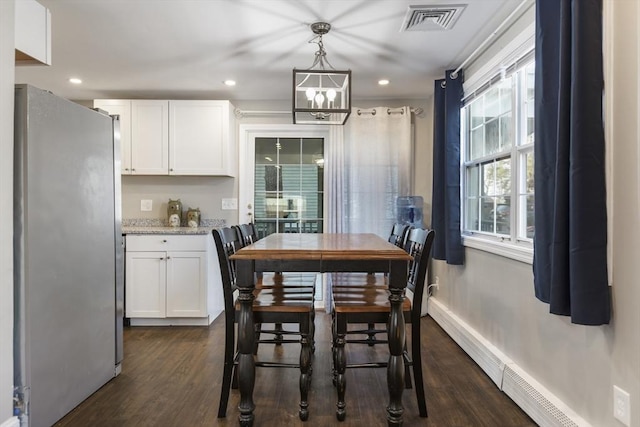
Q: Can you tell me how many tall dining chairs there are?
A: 4